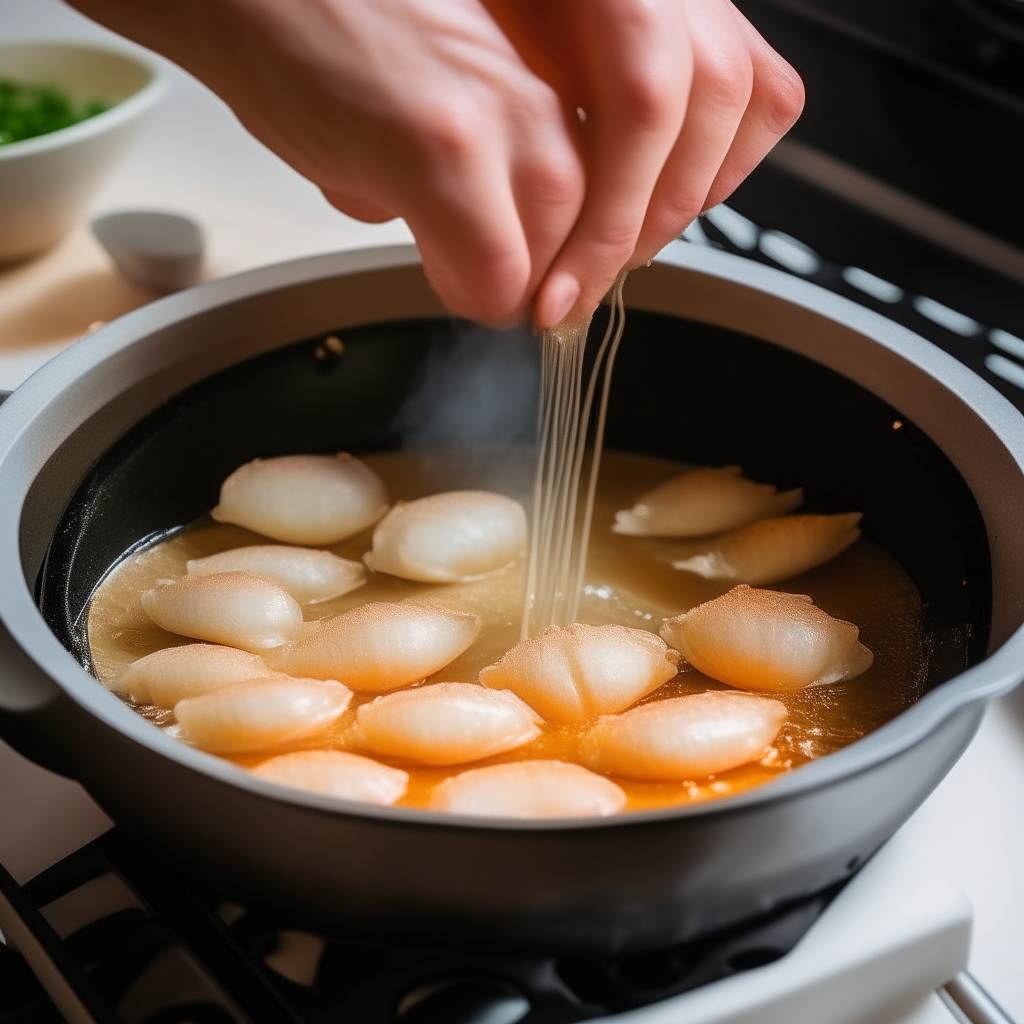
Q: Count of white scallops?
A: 15